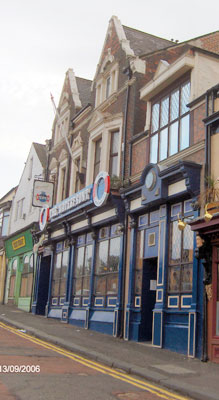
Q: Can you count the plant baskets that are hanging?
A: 2